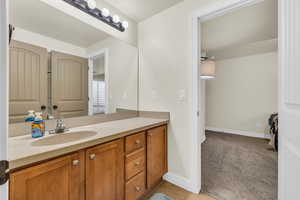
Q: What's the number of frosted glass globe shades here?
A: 4